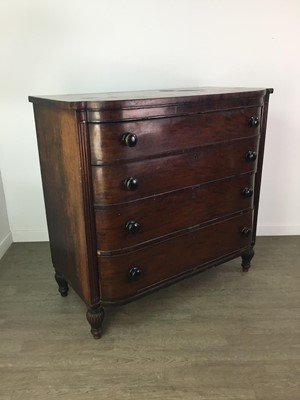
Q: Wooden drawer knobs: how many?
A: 8